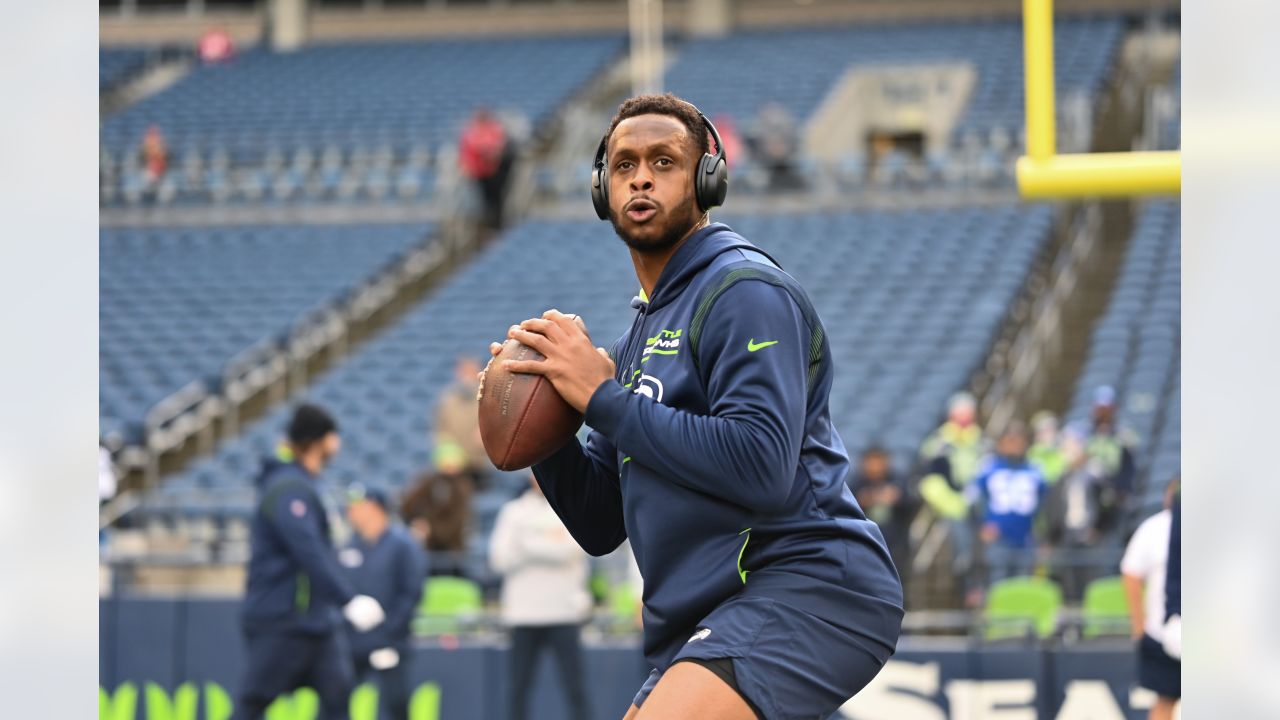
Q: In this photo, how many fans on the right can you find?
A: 6